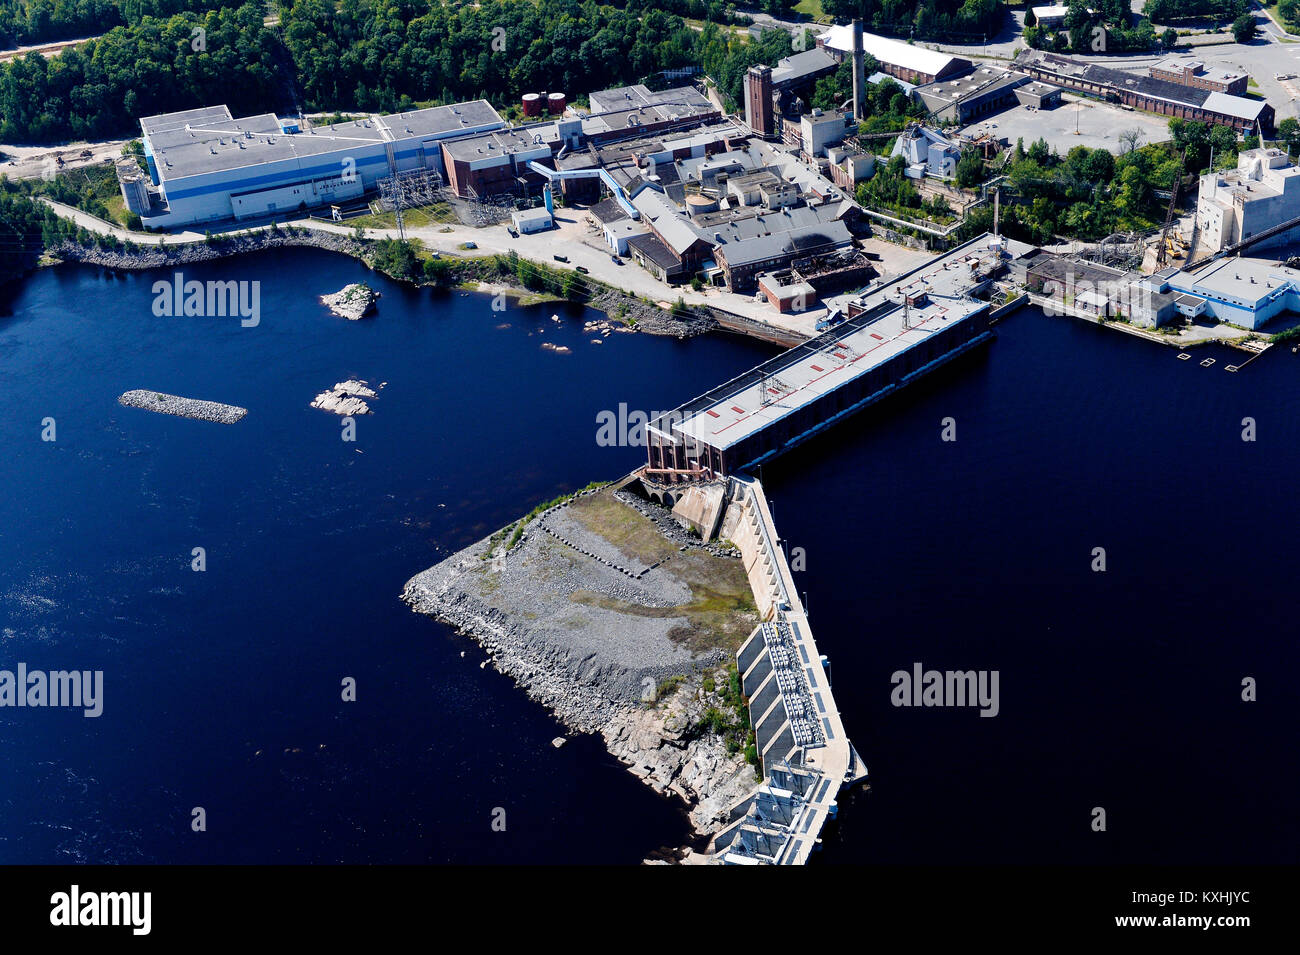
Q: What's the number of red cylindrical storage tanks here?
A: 2